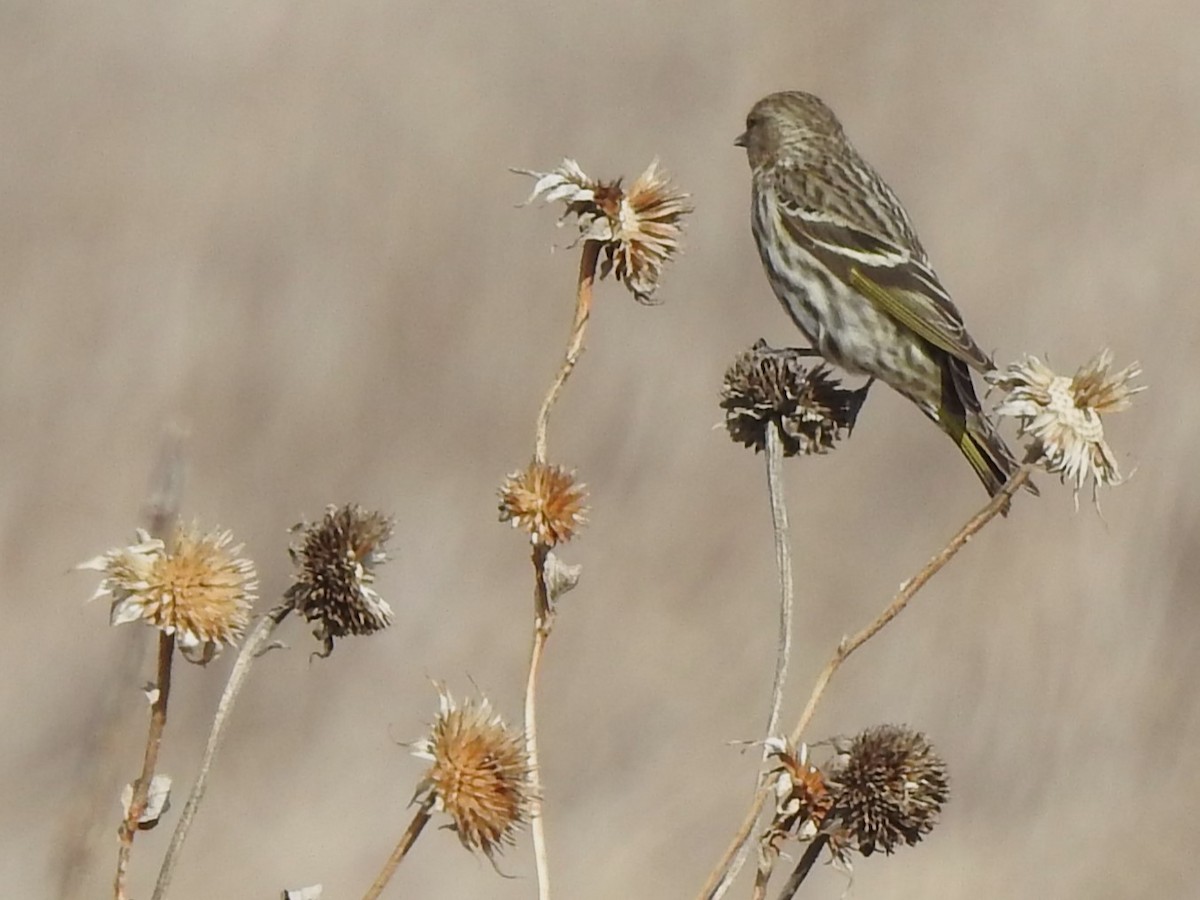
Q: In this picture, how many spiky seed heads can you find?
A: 9